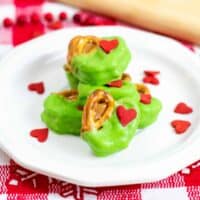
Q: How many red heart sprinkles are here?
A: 10